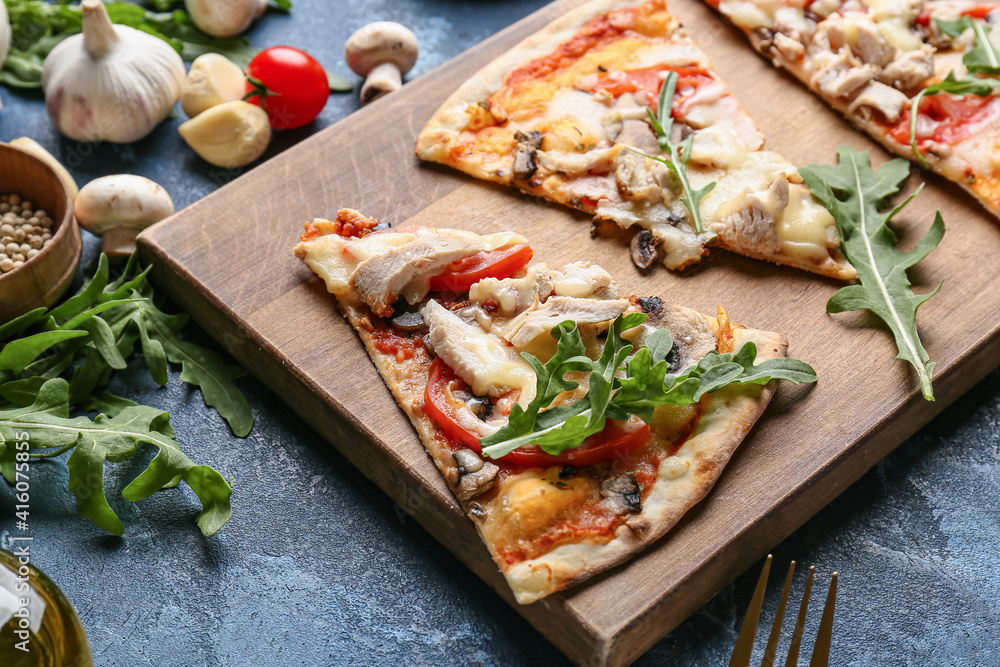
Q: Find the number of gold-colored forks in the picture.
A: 1